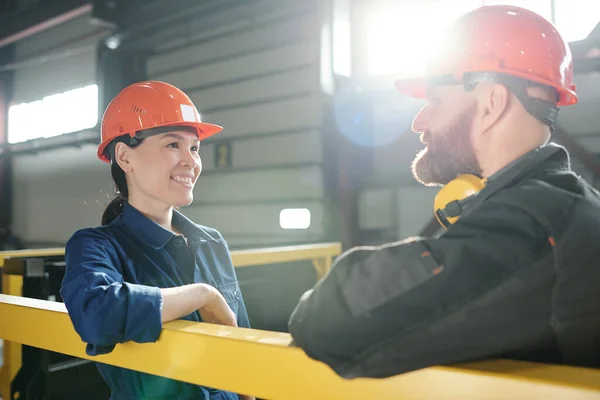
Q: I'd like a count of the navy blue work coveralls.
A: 1